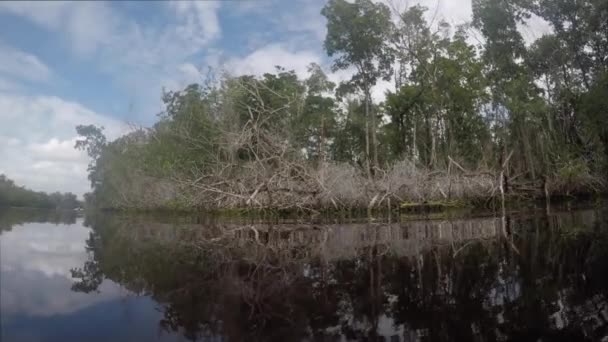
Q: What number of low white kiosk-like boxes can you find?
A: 0